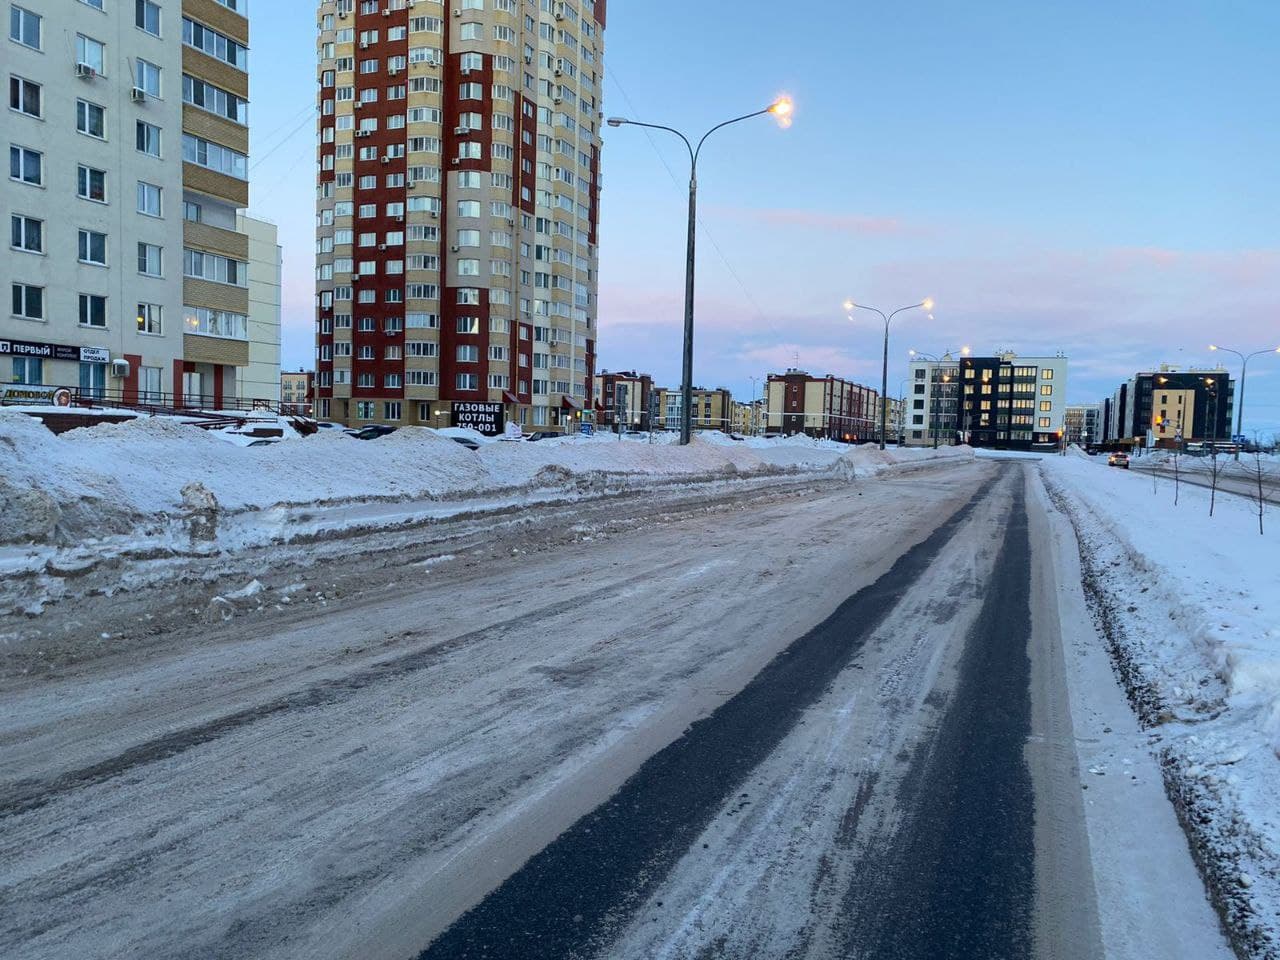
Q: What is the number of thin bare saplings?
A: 4